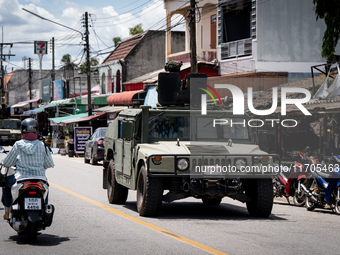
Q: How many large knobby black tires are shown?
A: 3